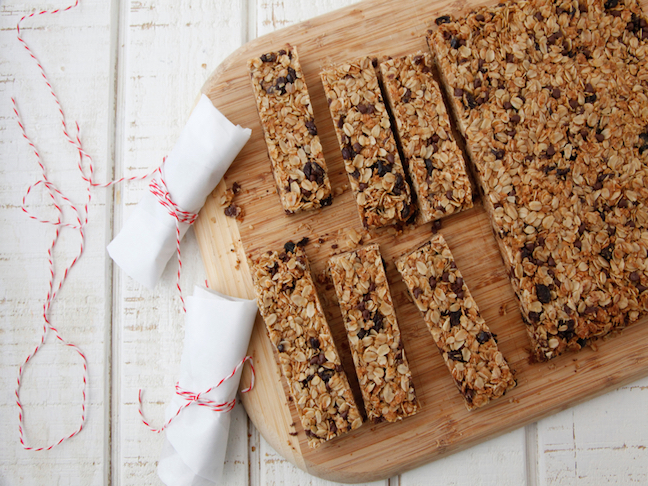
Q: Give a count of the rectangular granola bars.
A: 6